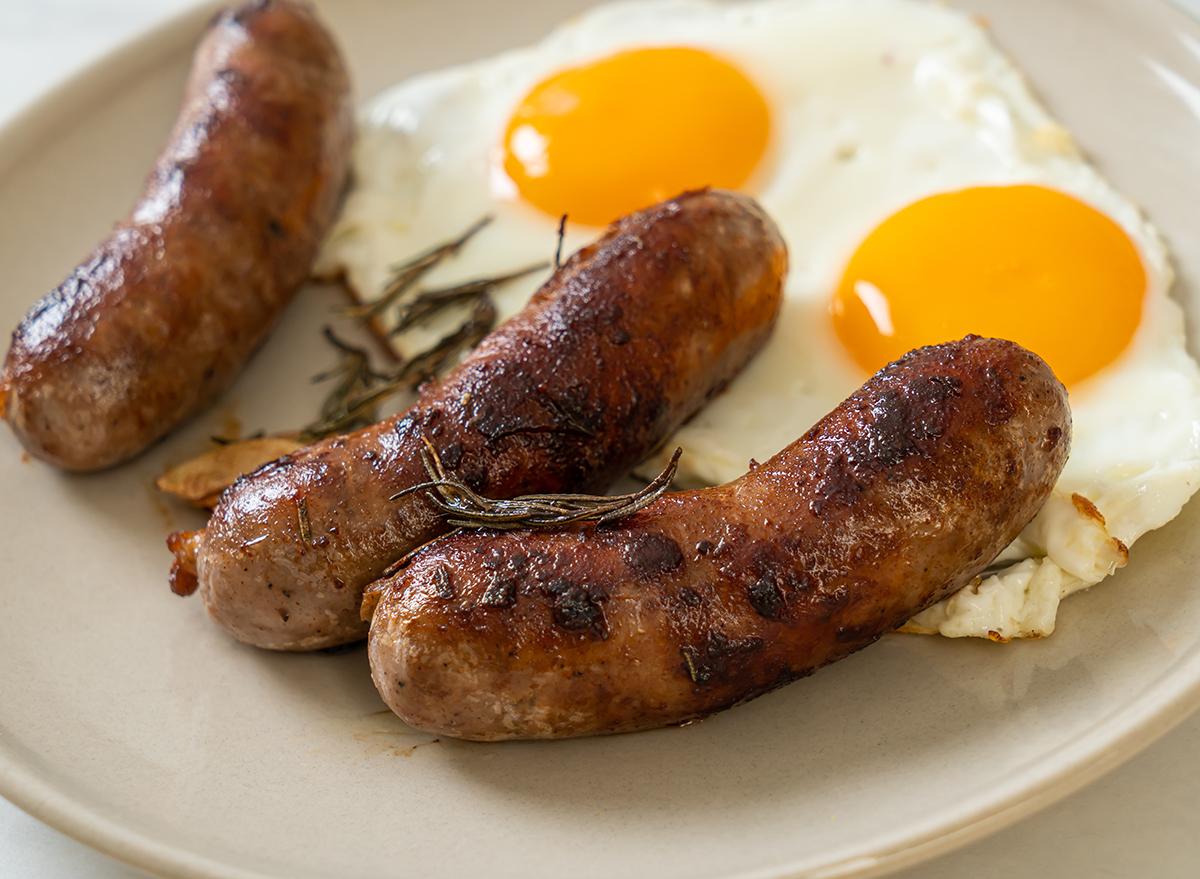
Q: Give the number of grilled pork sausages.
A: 3